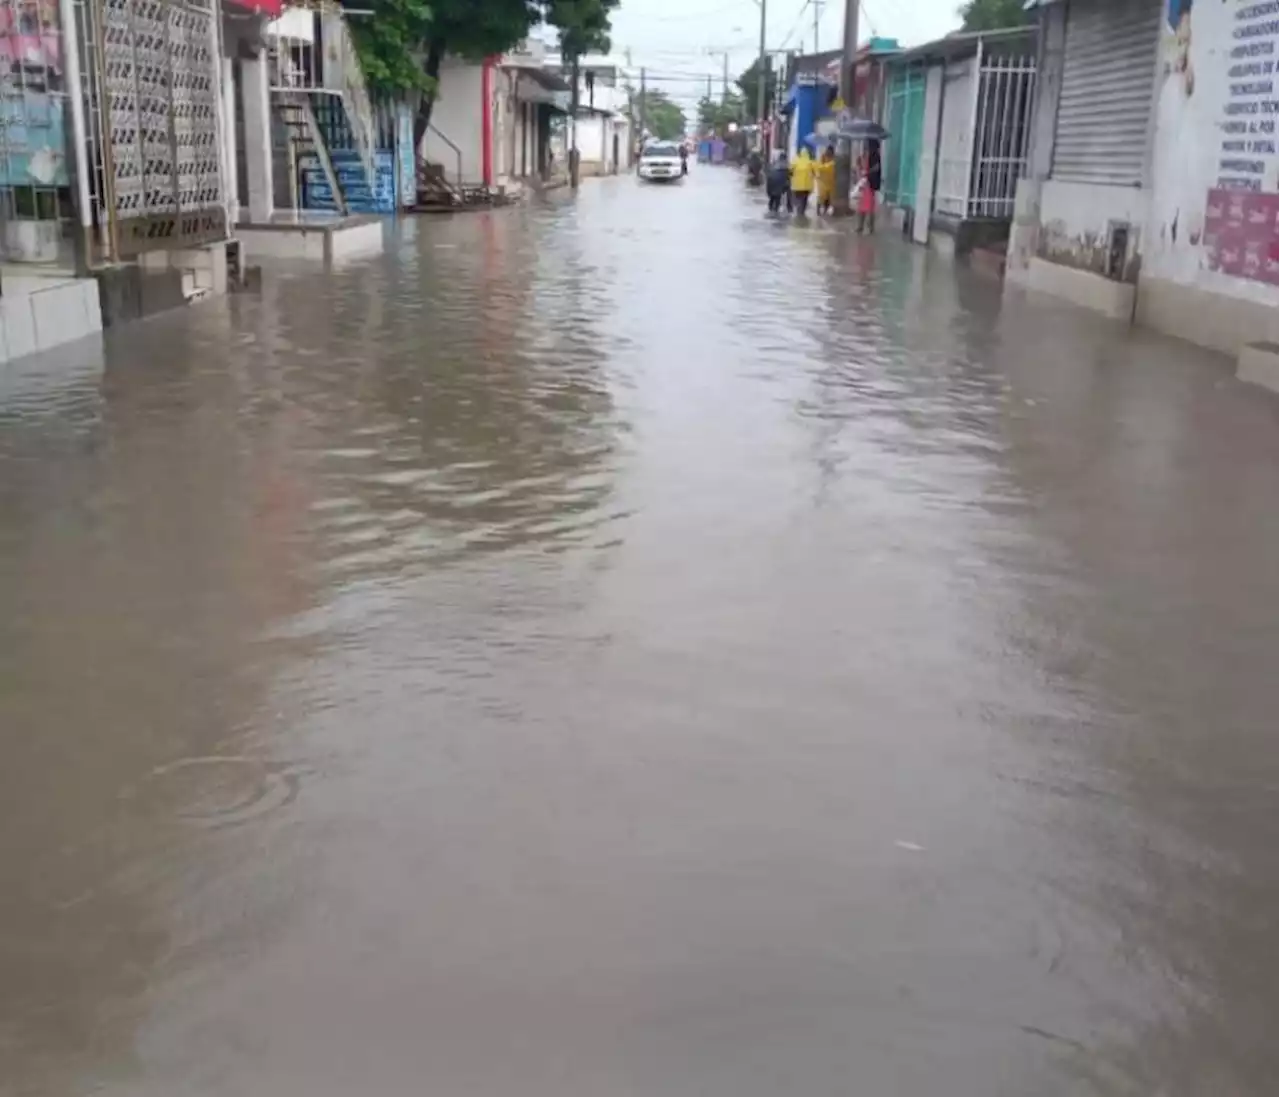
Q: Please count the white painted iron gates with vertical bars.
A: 1